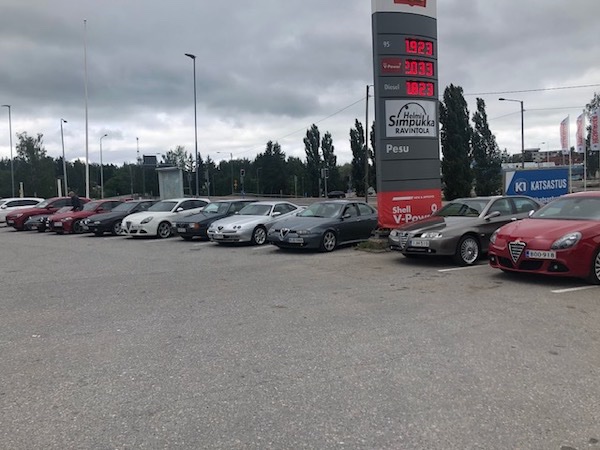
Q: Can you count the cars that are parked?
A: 11